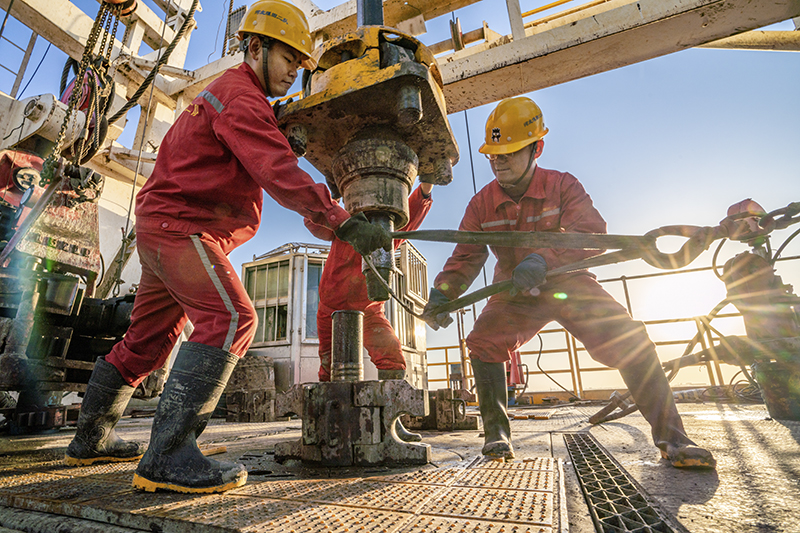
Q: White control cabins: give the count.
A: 1